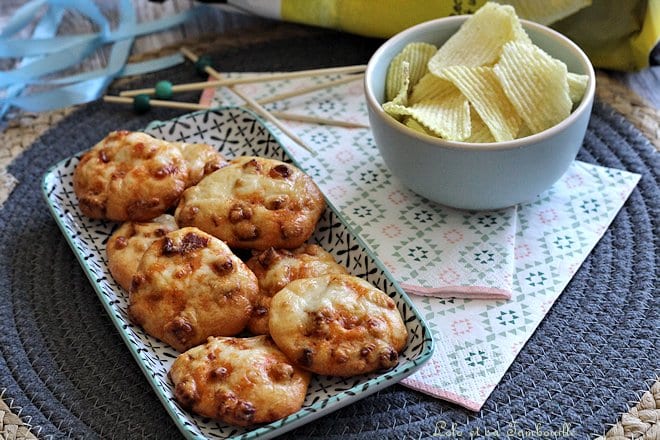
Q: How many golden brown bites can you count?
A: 8